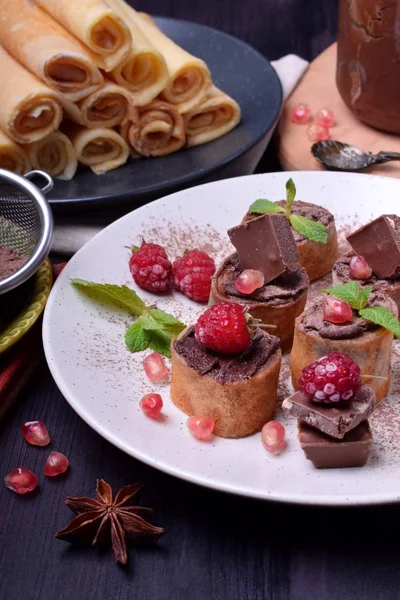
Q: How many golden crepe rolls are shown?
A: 11